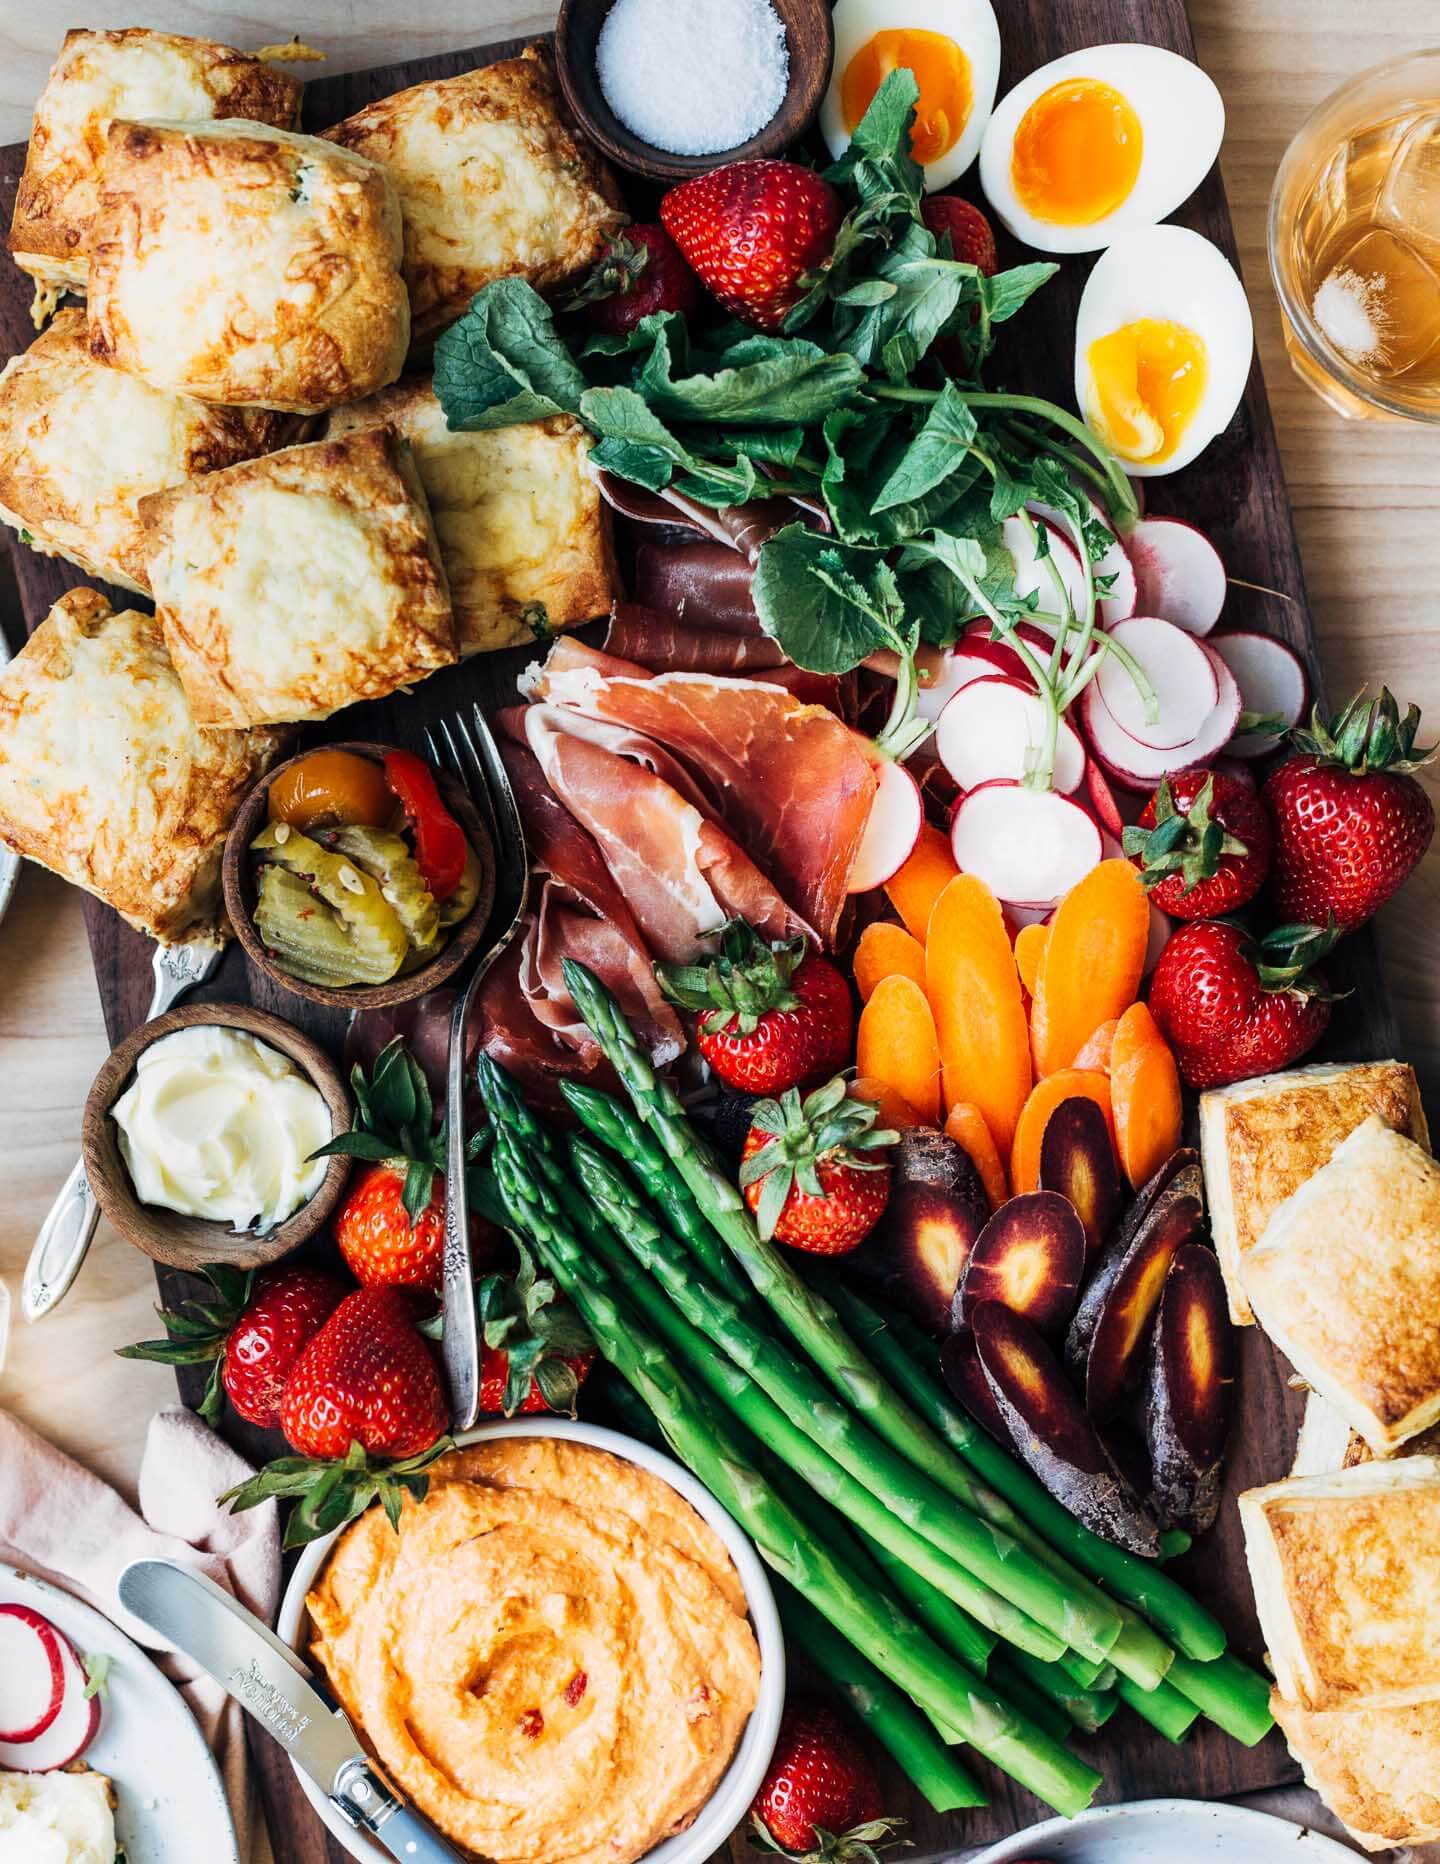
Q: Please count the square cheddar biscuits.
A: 7